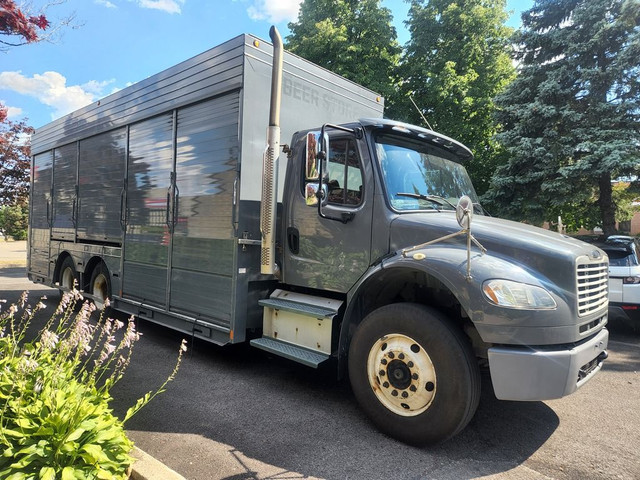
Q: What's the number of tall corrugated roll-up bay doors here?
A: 5